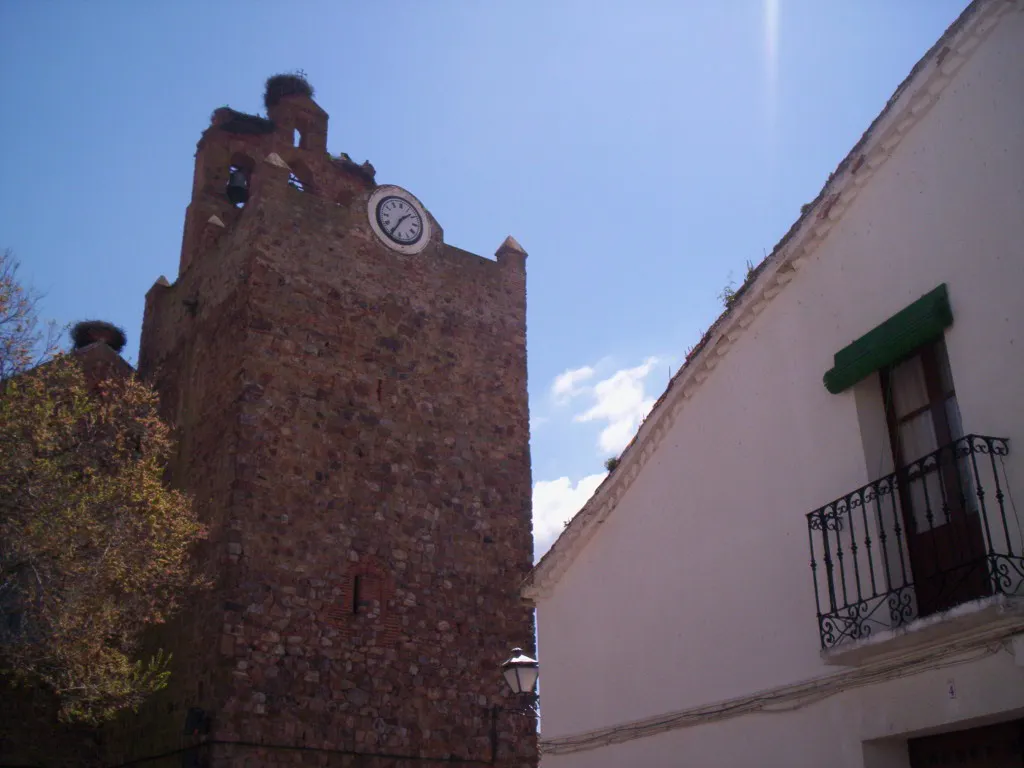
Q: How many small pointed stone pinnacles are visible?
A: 4